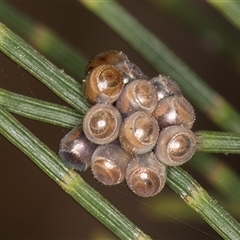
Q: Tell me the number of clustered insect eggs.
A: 12